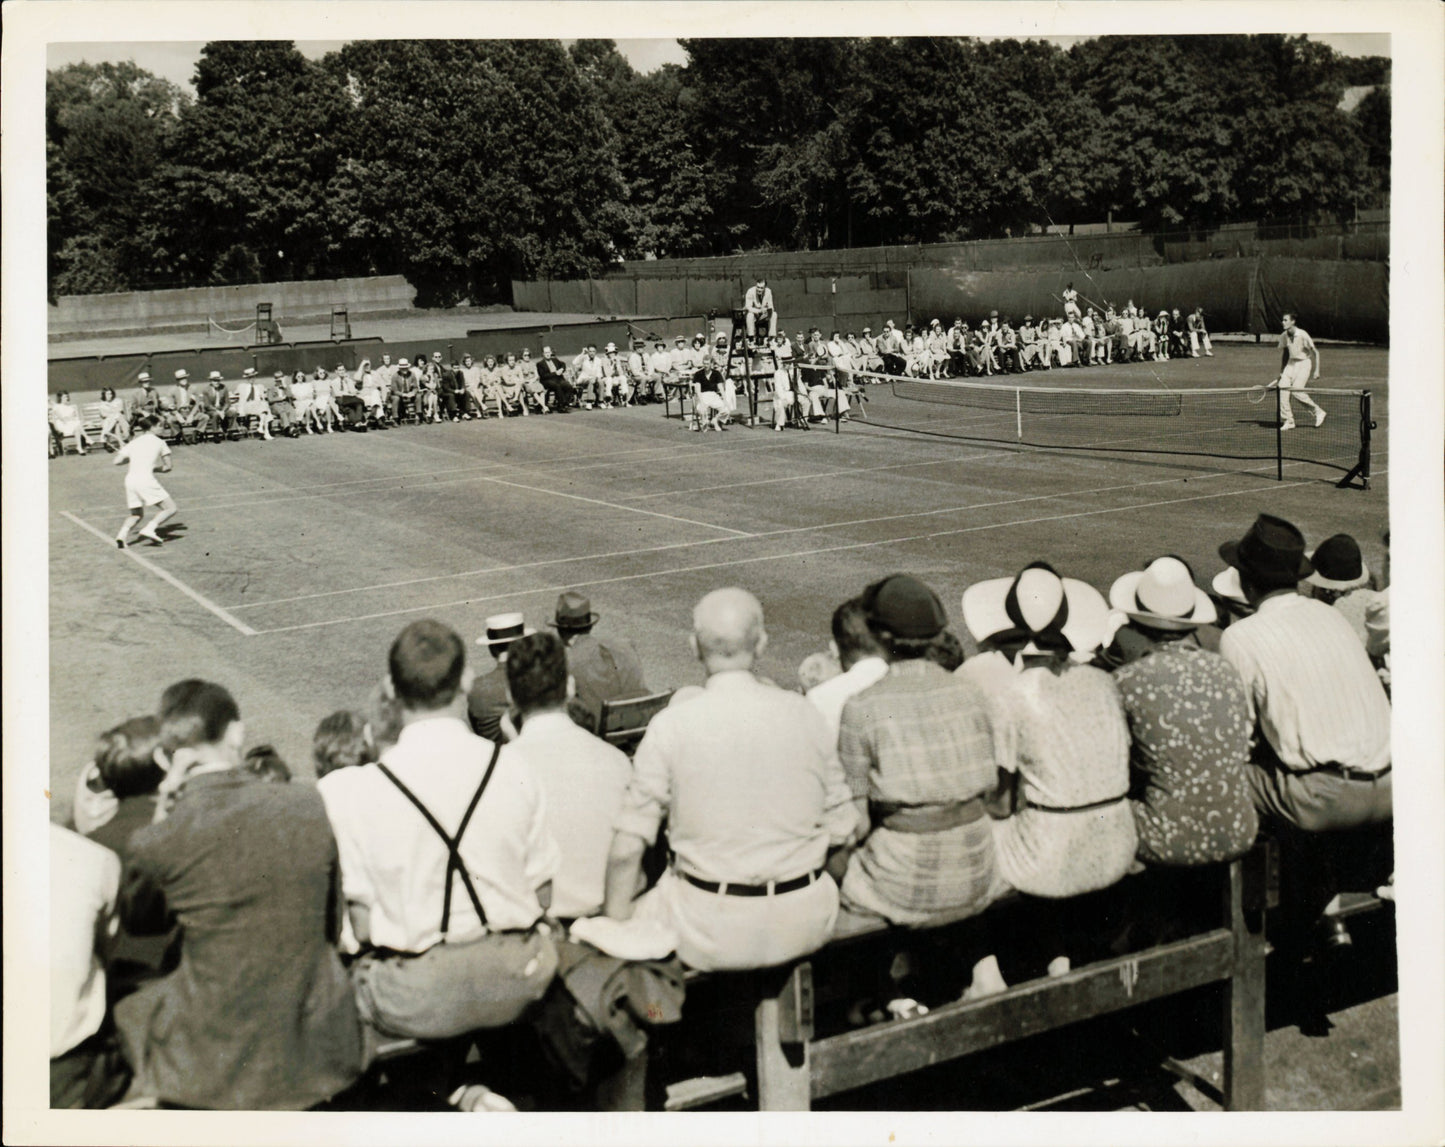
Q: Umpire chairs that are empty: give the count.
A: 2